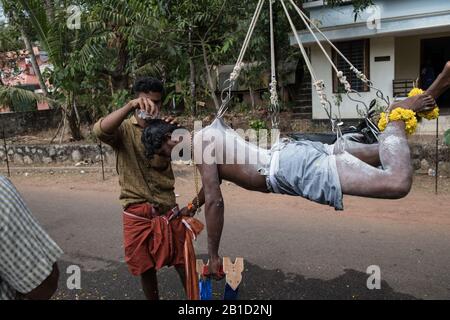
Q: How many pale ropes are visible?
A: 5